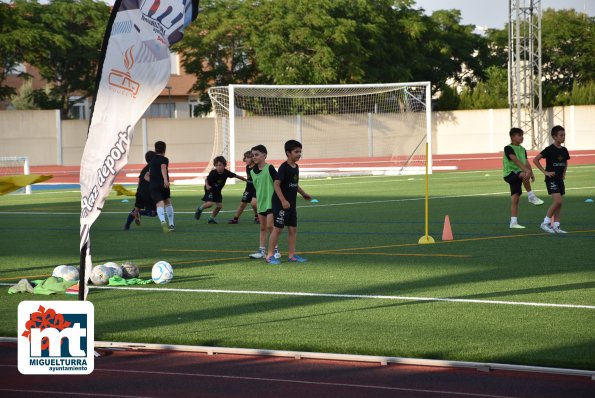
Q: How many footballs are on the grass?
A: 6